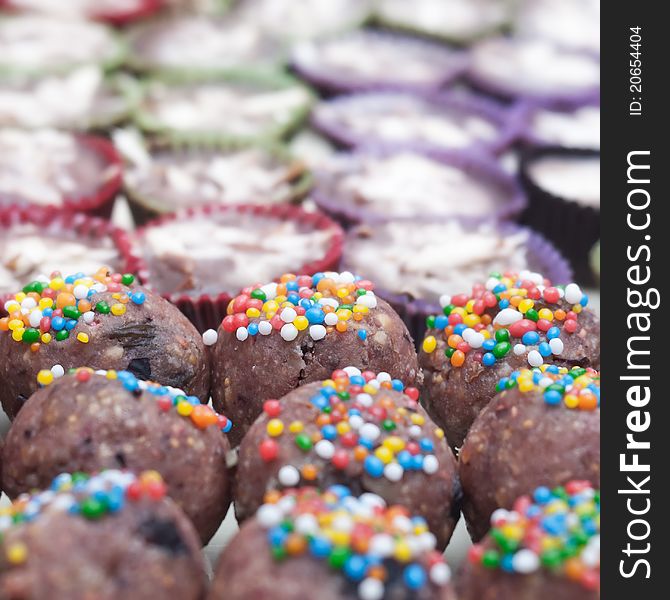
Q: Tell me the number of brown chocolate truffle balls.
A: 9